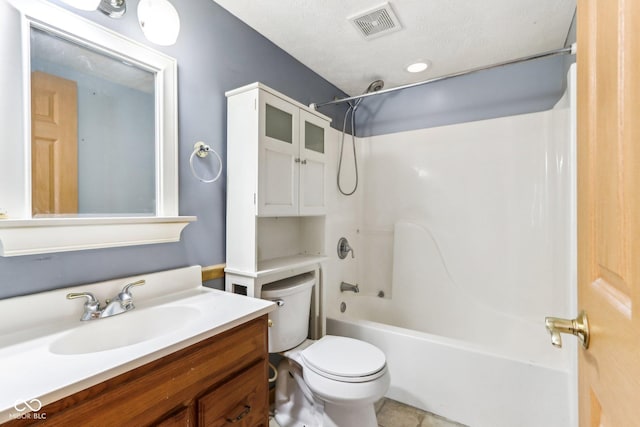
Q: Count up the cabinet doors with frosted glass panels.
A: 2